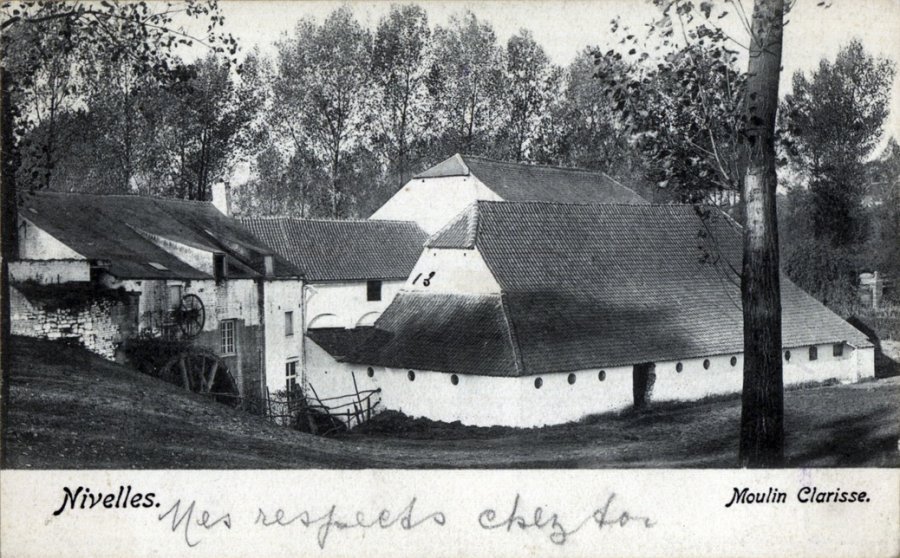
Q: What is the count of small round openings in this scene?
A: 10